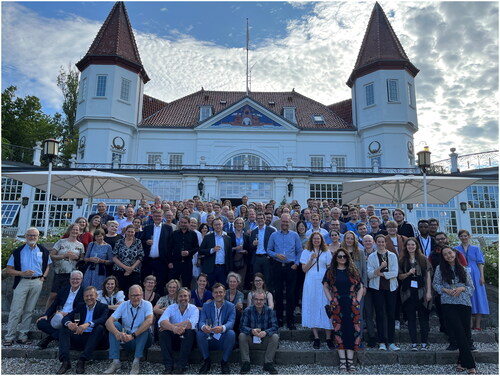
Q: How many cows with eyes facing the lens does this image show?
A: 0